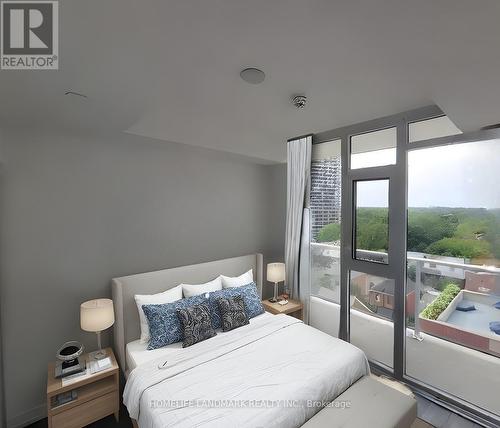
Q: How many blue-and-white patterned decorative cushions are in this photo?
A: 2